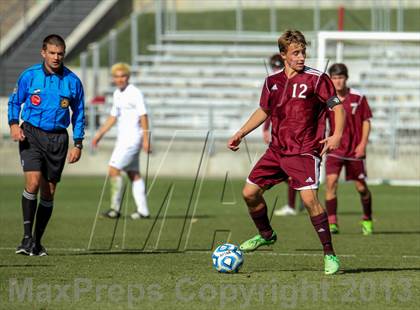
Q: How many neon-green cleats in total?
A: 4